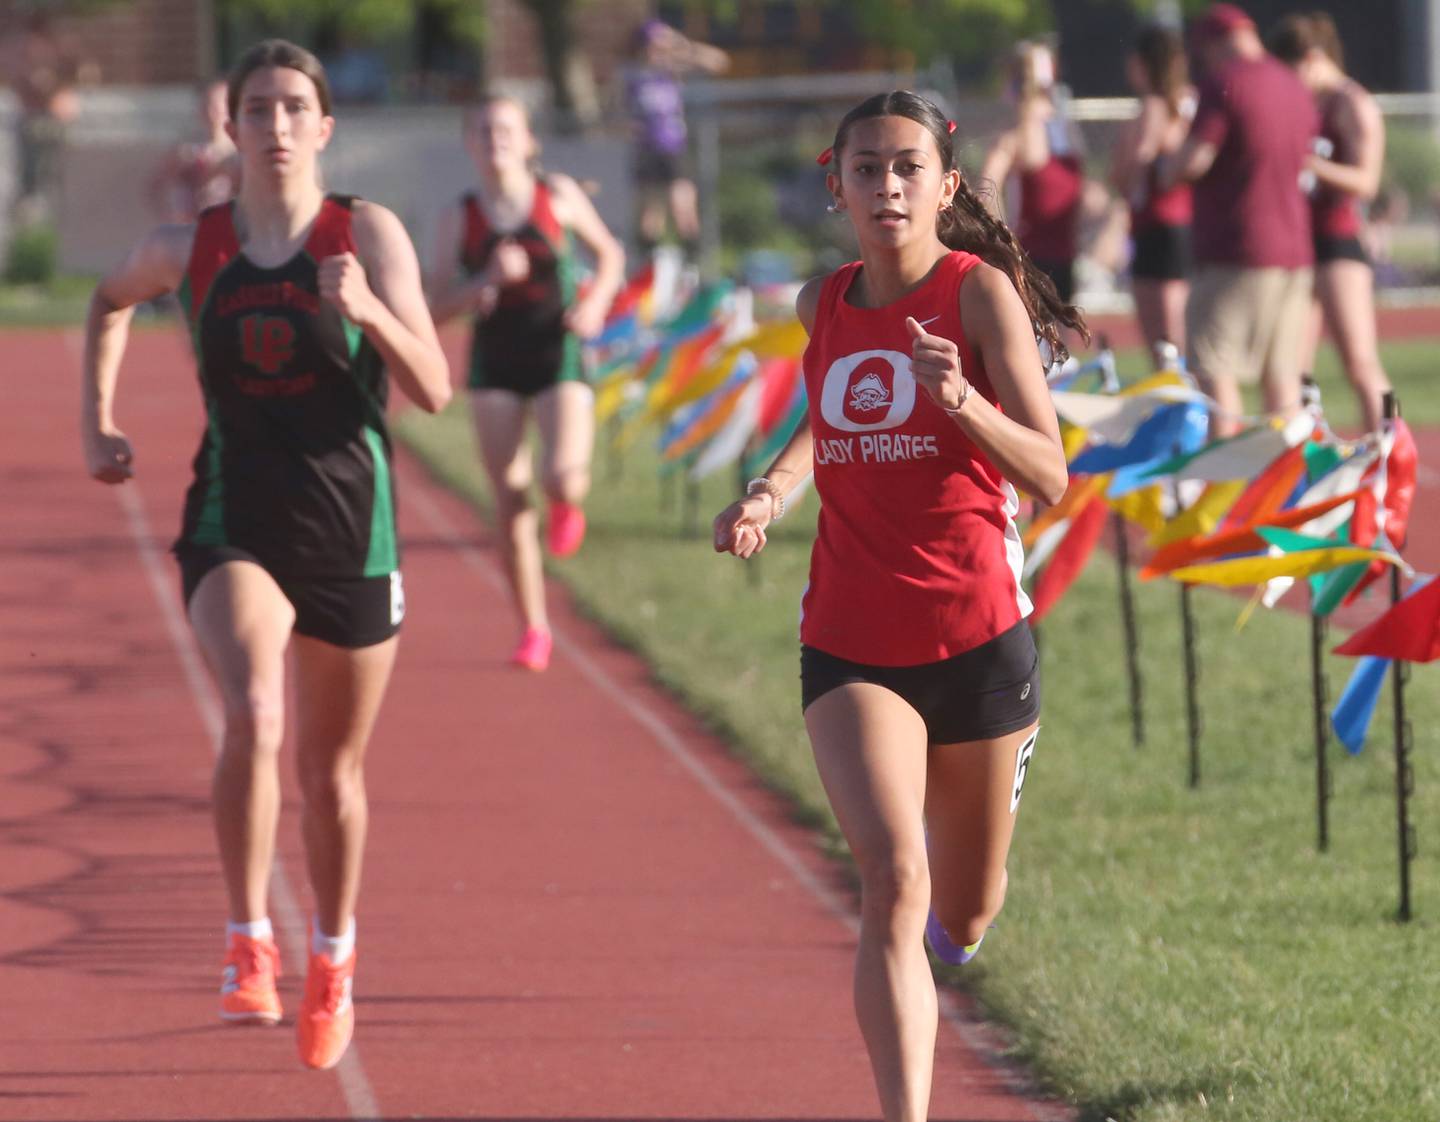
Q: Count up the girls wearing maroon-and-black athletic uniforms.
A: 3